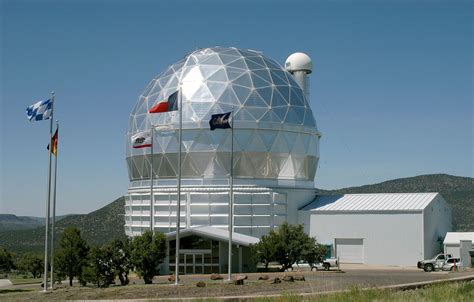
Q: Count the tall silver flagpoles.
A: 5